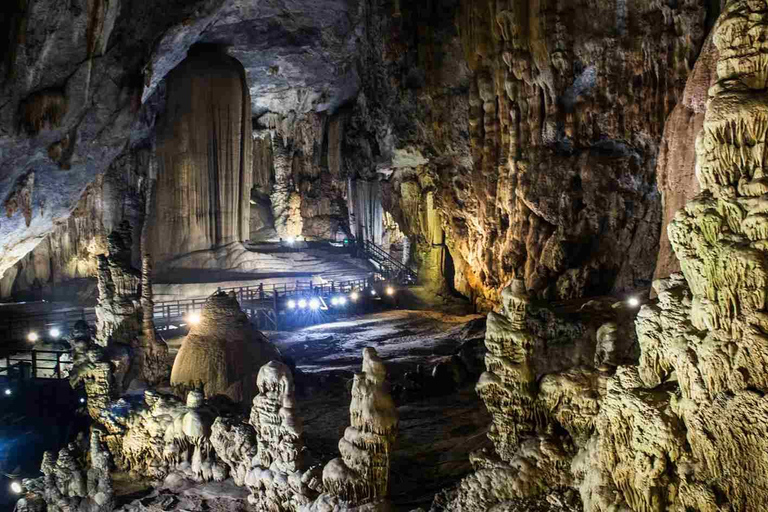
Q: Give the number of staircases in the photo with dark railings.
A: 1